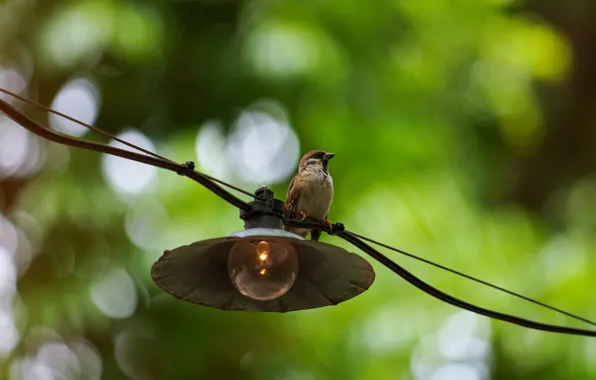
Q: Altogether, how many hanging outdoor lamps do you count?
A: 1